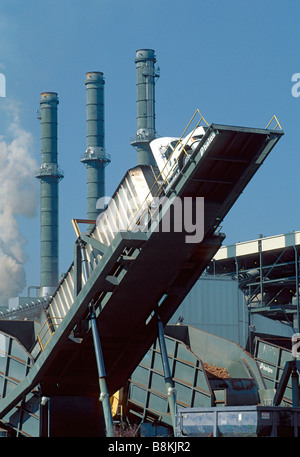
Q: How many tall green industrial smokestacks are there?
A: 3